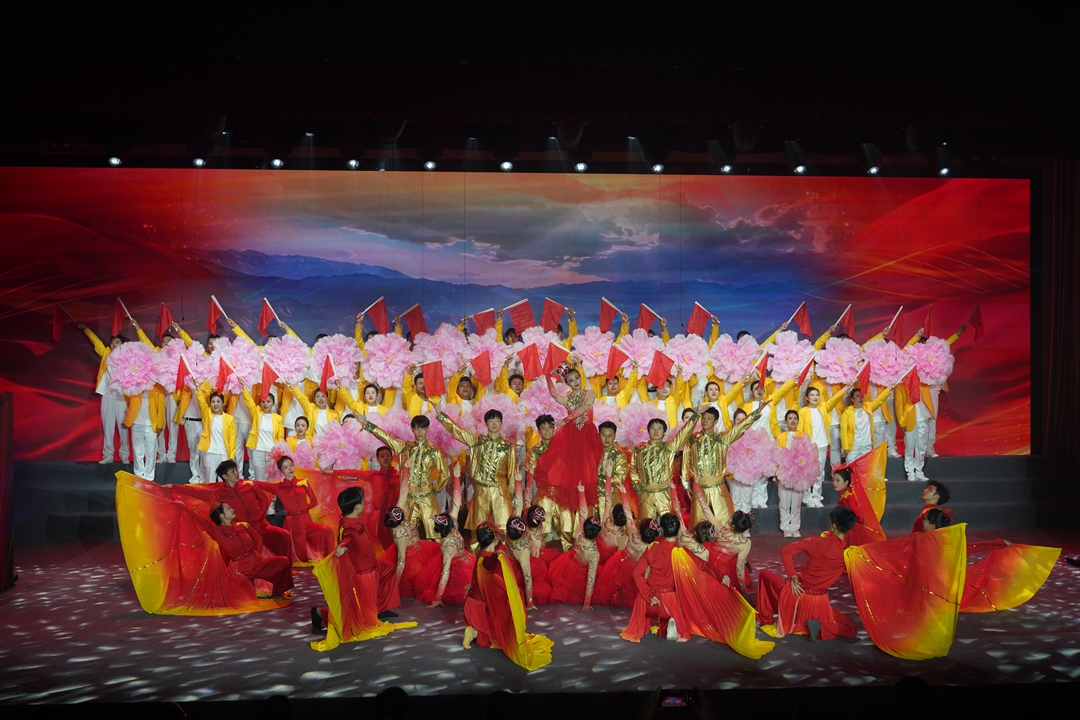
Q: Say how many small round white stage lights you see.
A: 12